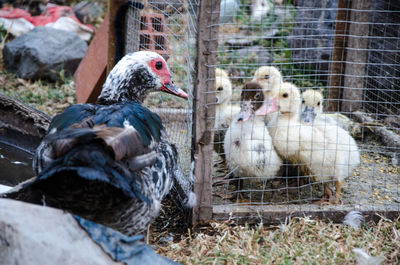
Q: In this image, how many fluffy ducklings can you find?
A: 5